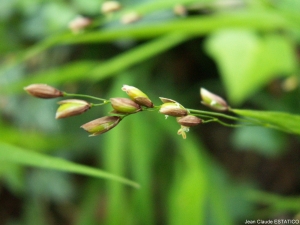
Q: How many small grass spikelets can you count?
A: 8